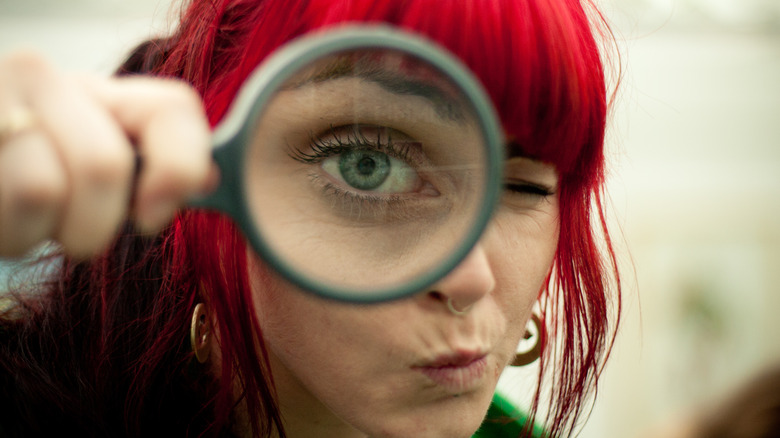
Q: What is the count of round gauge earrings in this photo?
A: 2